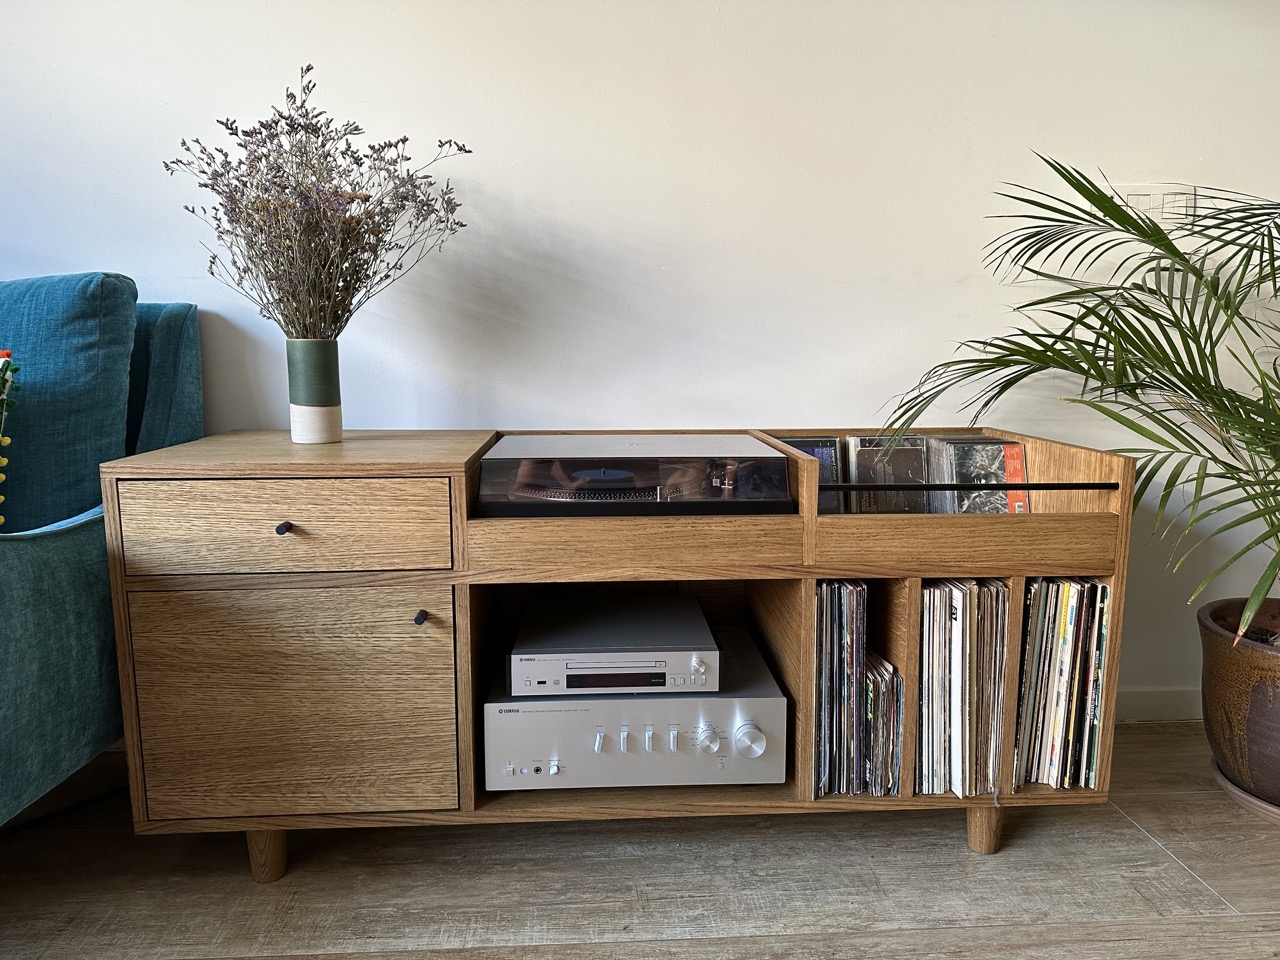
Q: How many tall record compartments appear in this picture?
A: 3